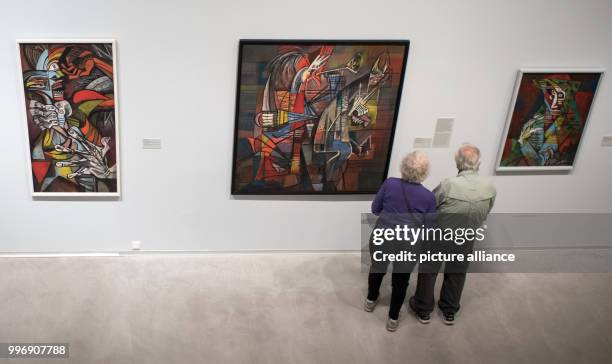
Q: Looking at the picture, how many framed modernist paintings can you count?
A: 3